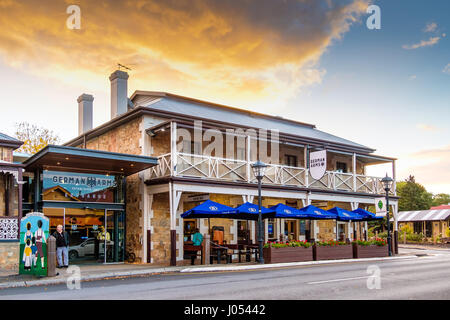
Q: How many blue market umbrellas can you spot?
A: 6